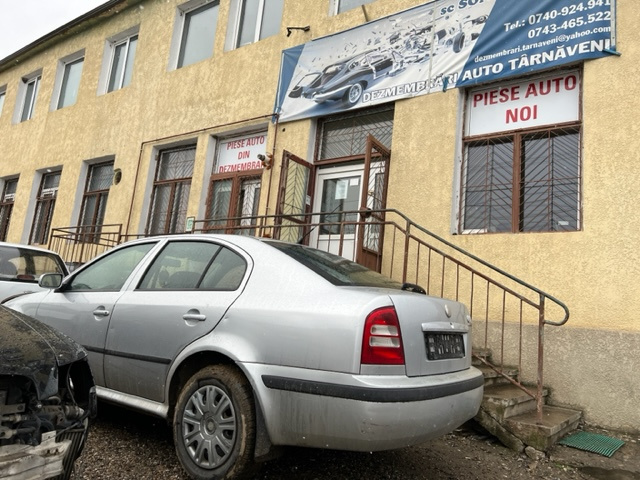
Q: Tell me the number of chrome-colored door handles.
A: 2